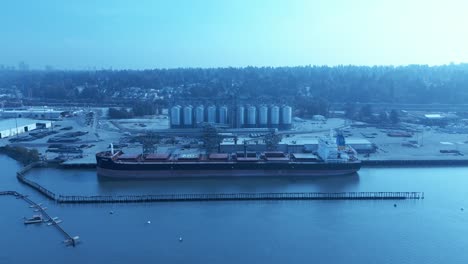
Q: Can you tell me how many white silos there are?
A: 10